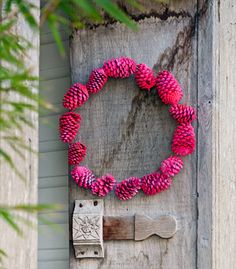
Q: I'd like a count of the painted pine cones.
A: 14